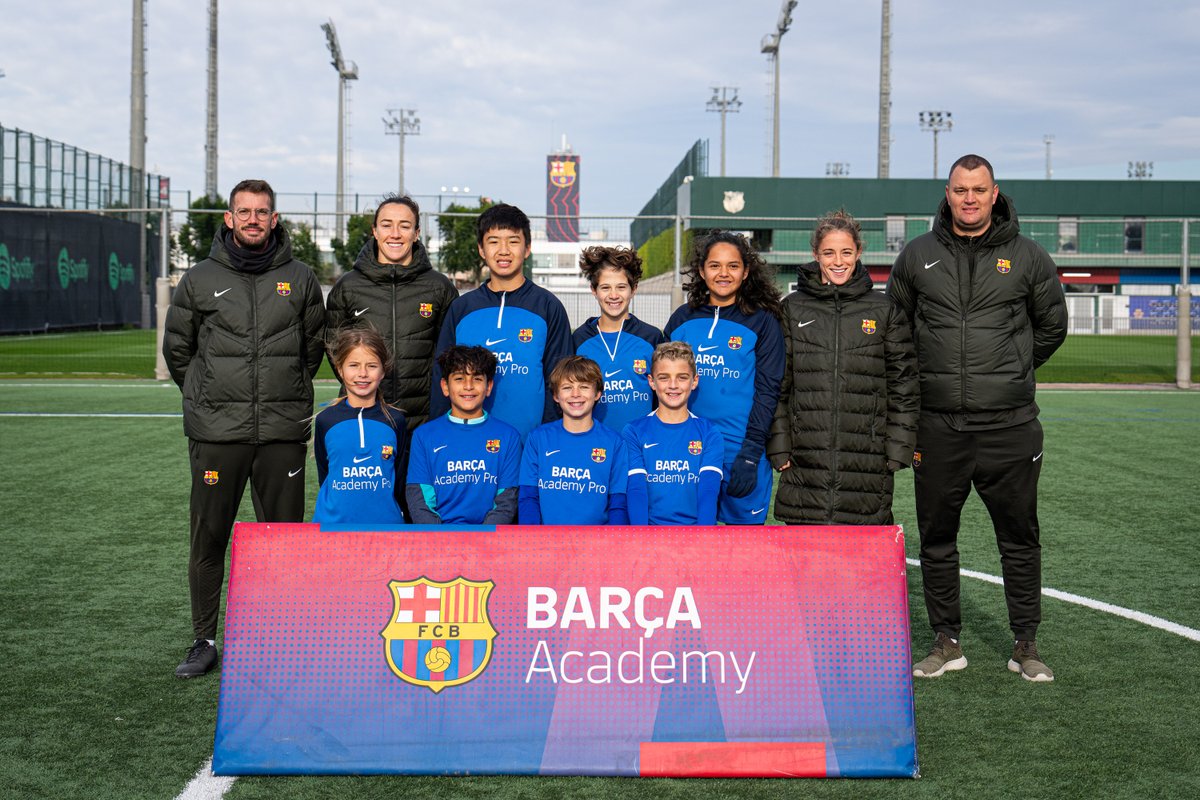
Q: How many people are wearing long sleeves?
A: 11